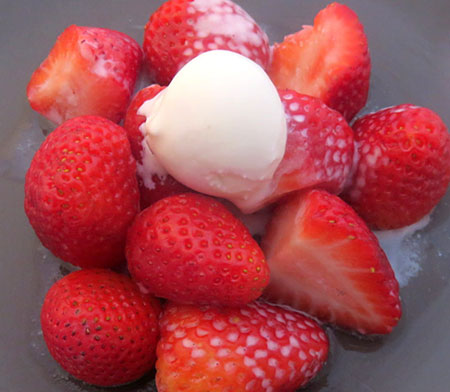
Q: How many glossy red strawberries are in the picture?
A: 11